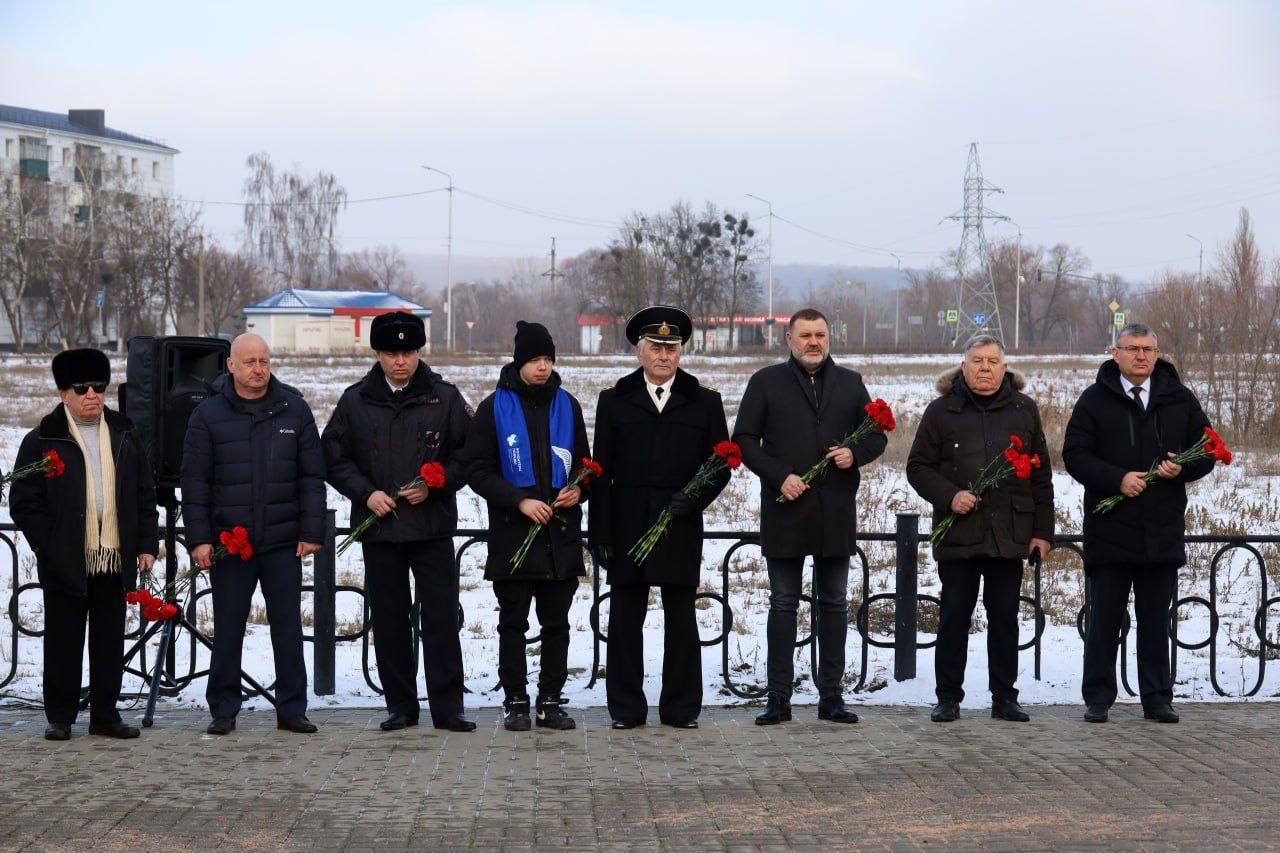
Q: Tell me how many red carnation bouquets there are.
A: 9